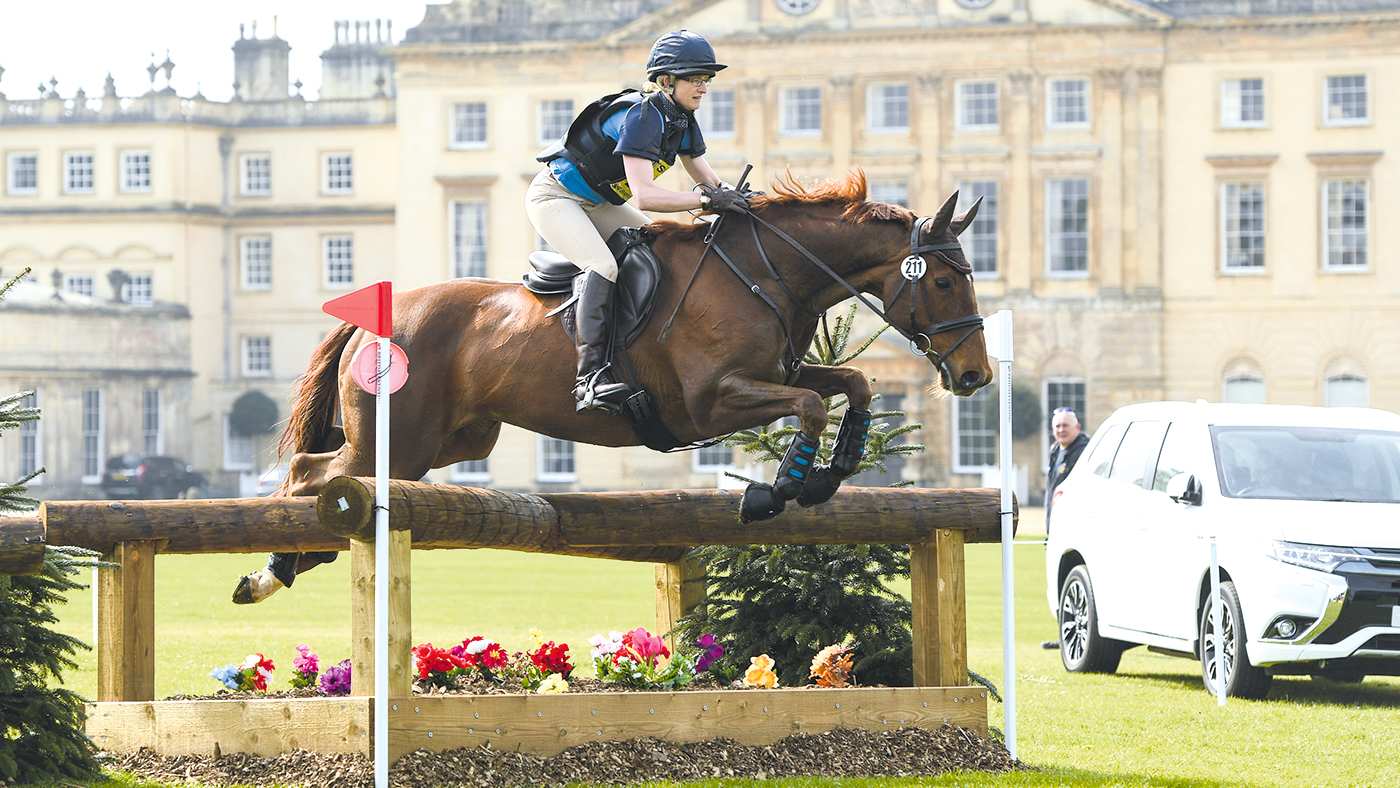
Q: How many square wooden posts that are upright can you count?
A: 4